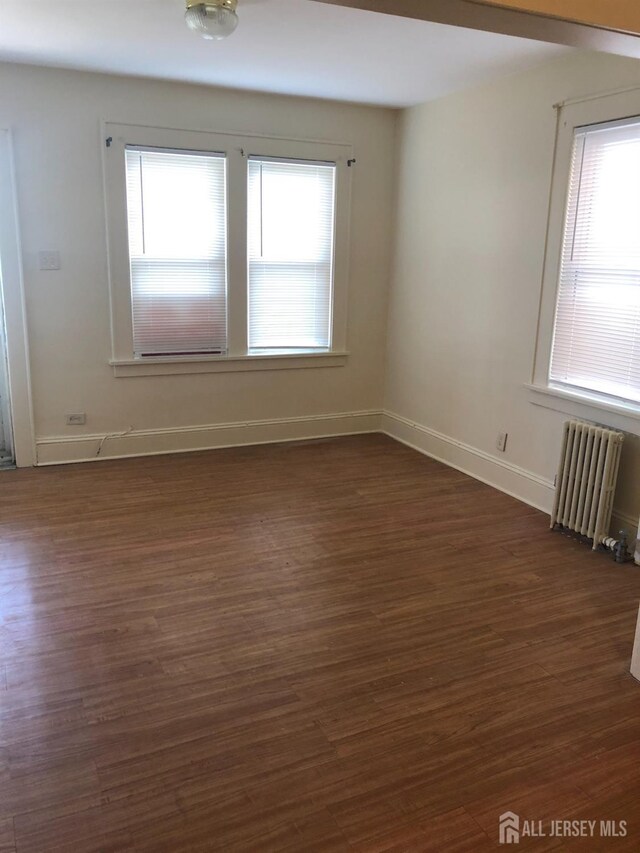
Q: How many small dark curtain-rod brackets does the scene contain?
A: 2